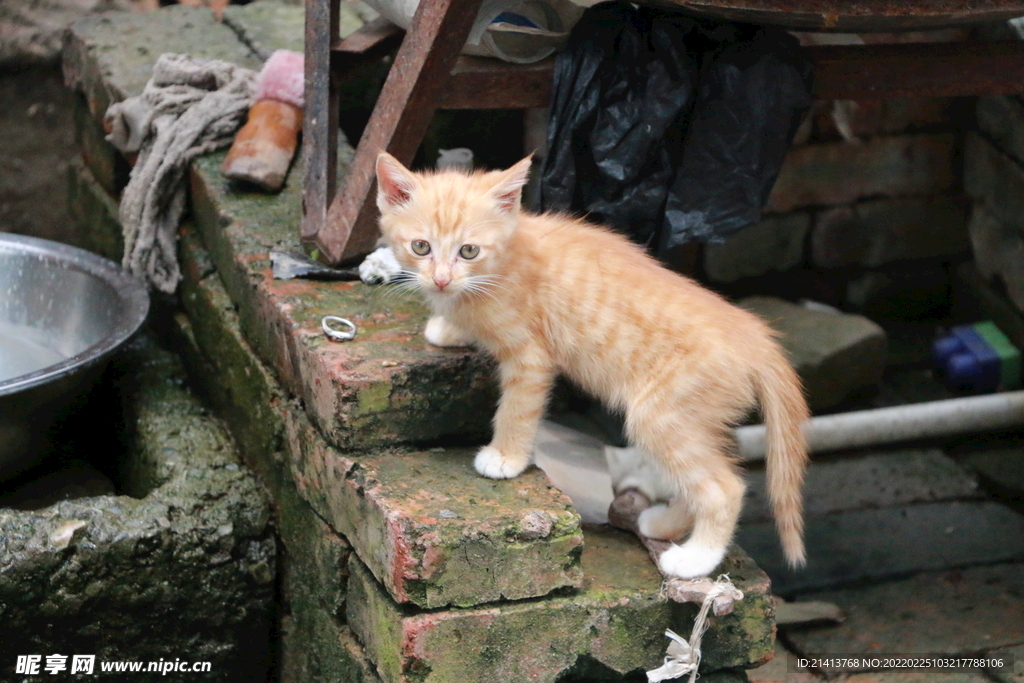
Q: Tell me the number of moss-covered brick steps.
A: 3